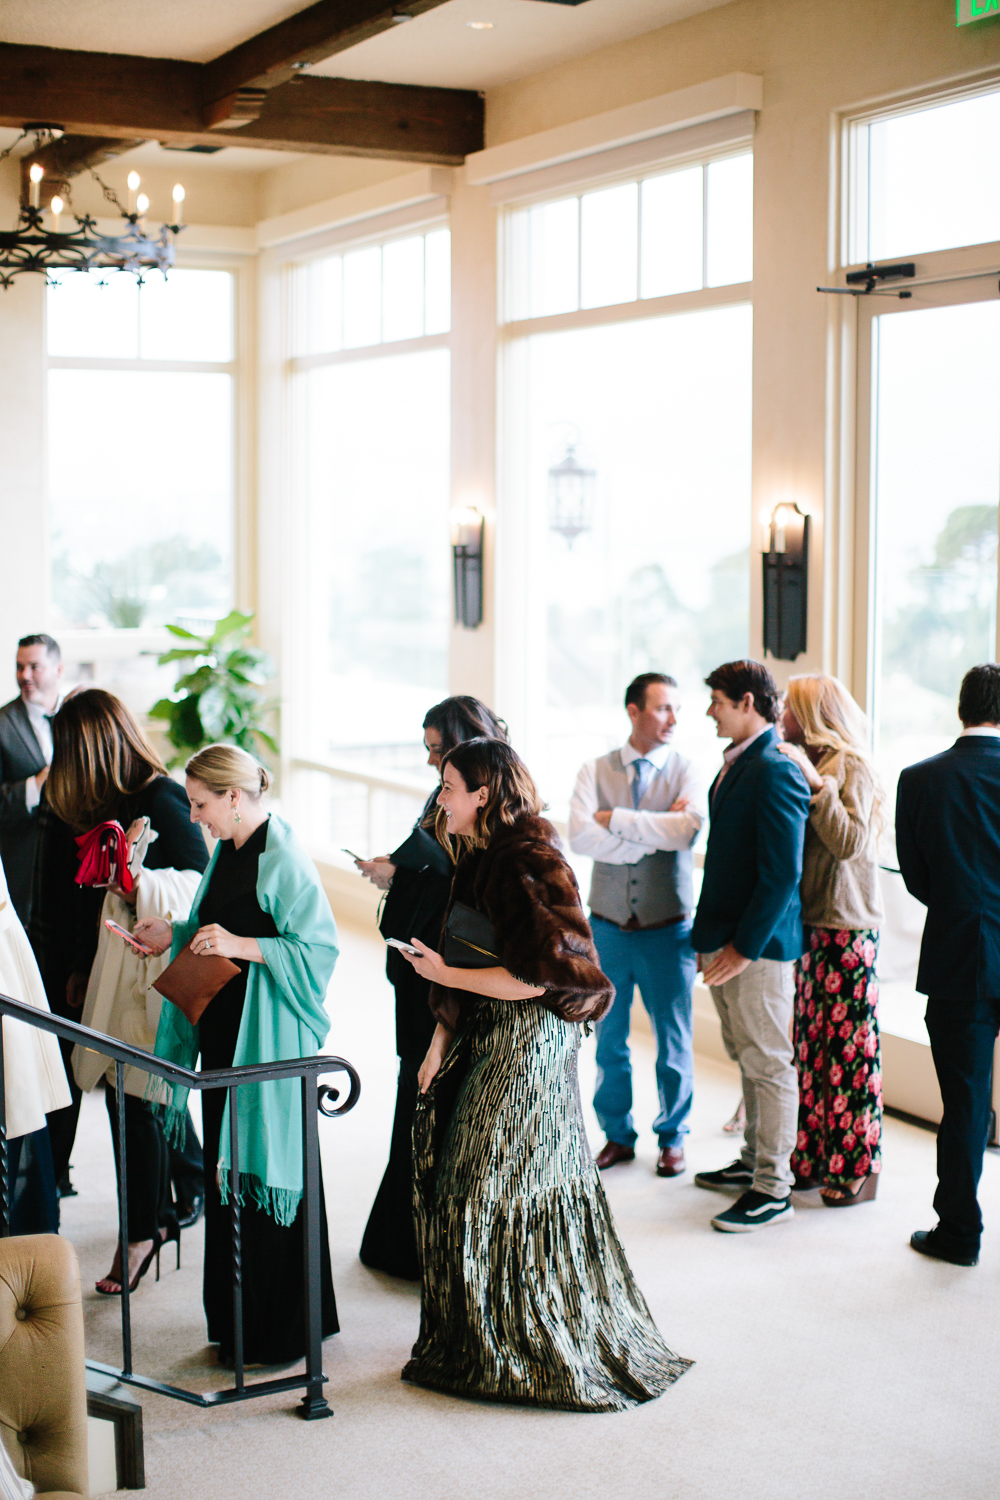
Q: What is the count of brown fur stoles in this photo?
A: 1